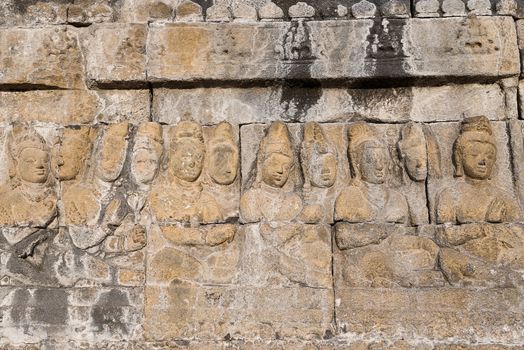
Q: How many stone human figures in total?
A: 11